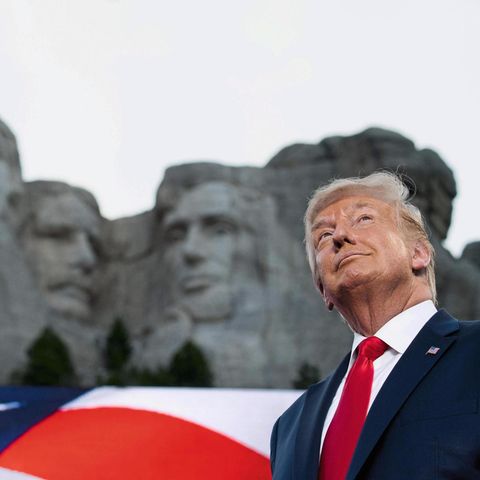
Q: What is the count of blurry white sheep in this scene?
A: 0